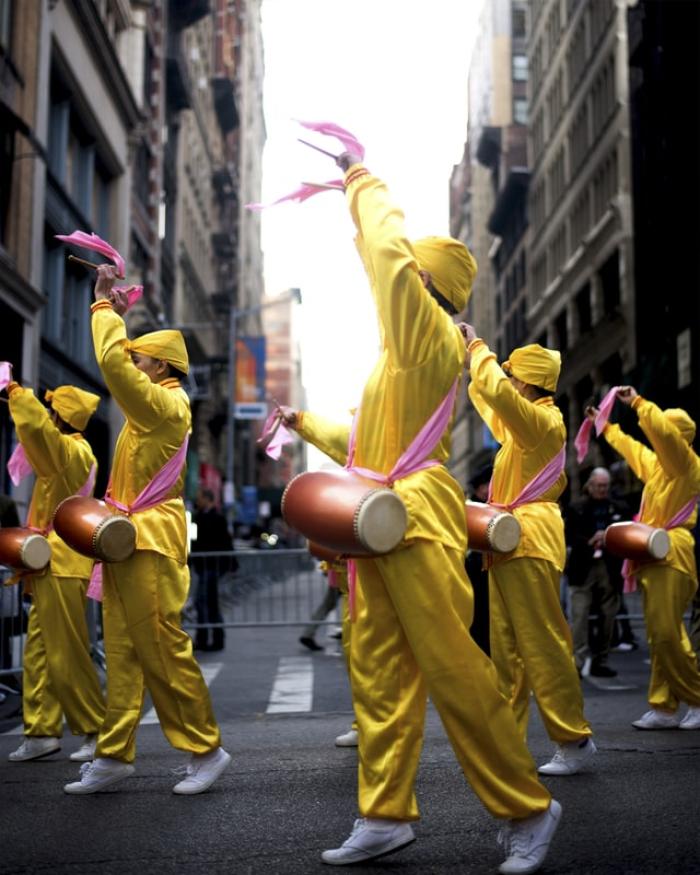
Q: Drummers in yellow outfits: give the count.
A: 6